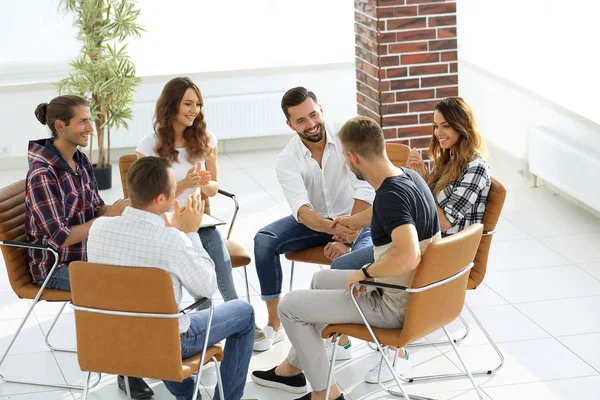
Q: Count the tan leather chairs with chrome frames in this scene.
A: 6